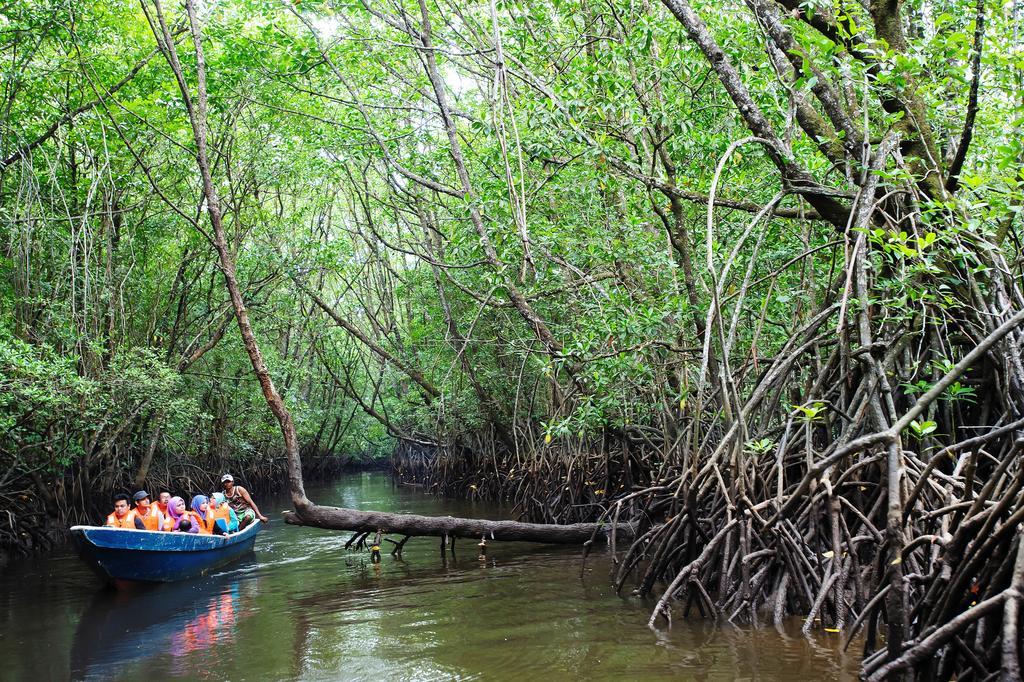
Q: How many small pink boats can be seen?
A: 0